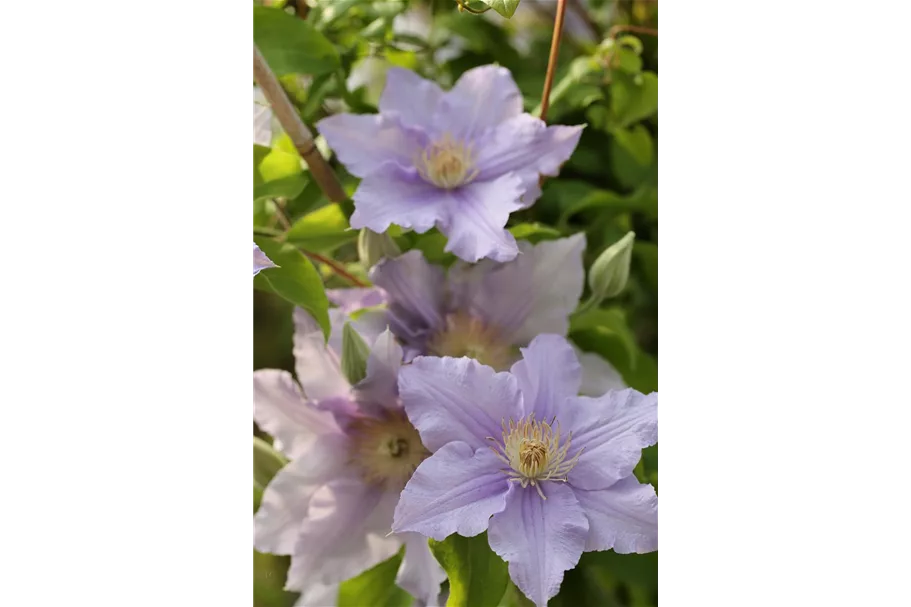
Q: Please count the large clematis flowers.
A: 4